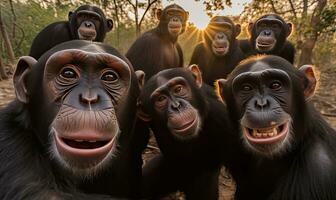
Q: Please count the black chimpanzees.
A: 7